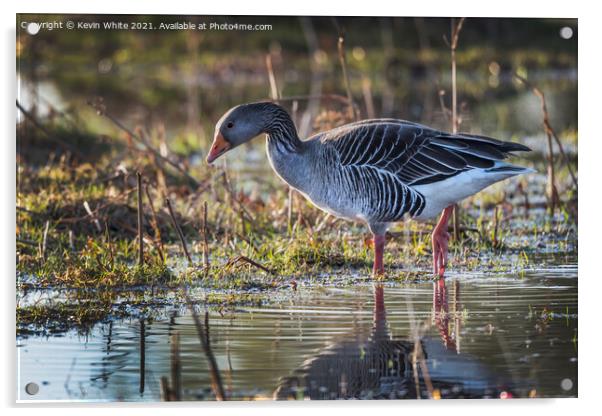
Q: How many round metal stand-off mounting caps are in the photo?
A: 4